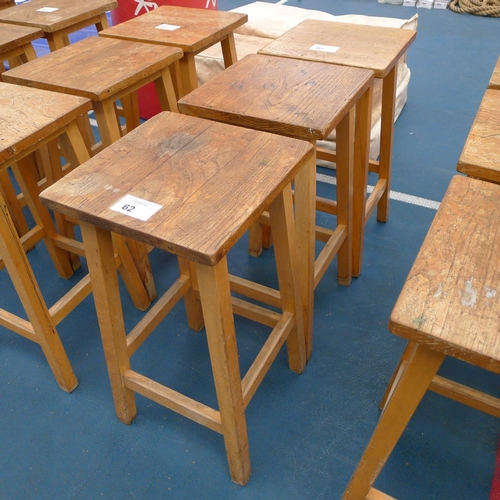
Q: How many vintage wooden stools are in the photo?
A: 11